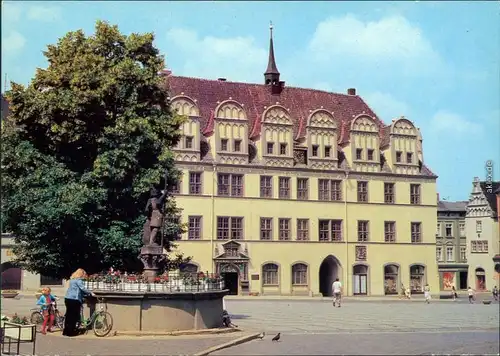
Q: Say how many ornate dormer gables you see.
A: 6